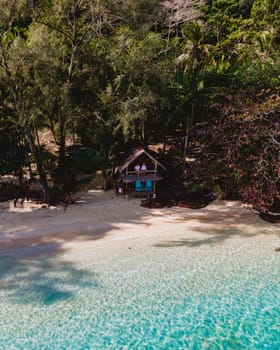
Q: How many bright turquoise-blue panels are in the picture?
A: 2